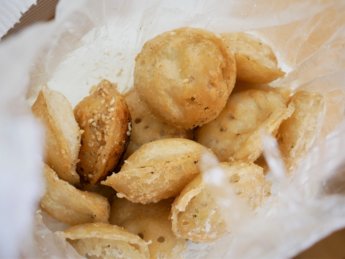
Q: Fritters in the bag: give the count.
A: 12